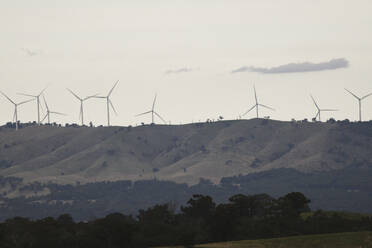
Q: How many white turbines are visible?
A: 9